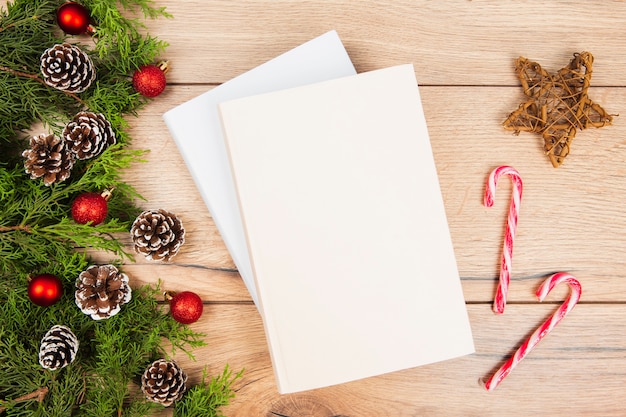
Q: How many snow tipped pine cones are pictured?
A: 7